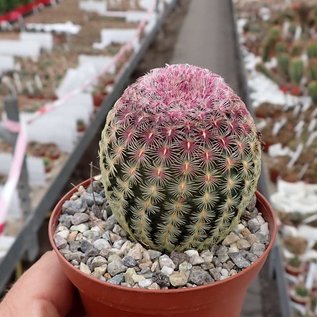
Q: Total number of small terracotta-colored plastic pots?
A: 1